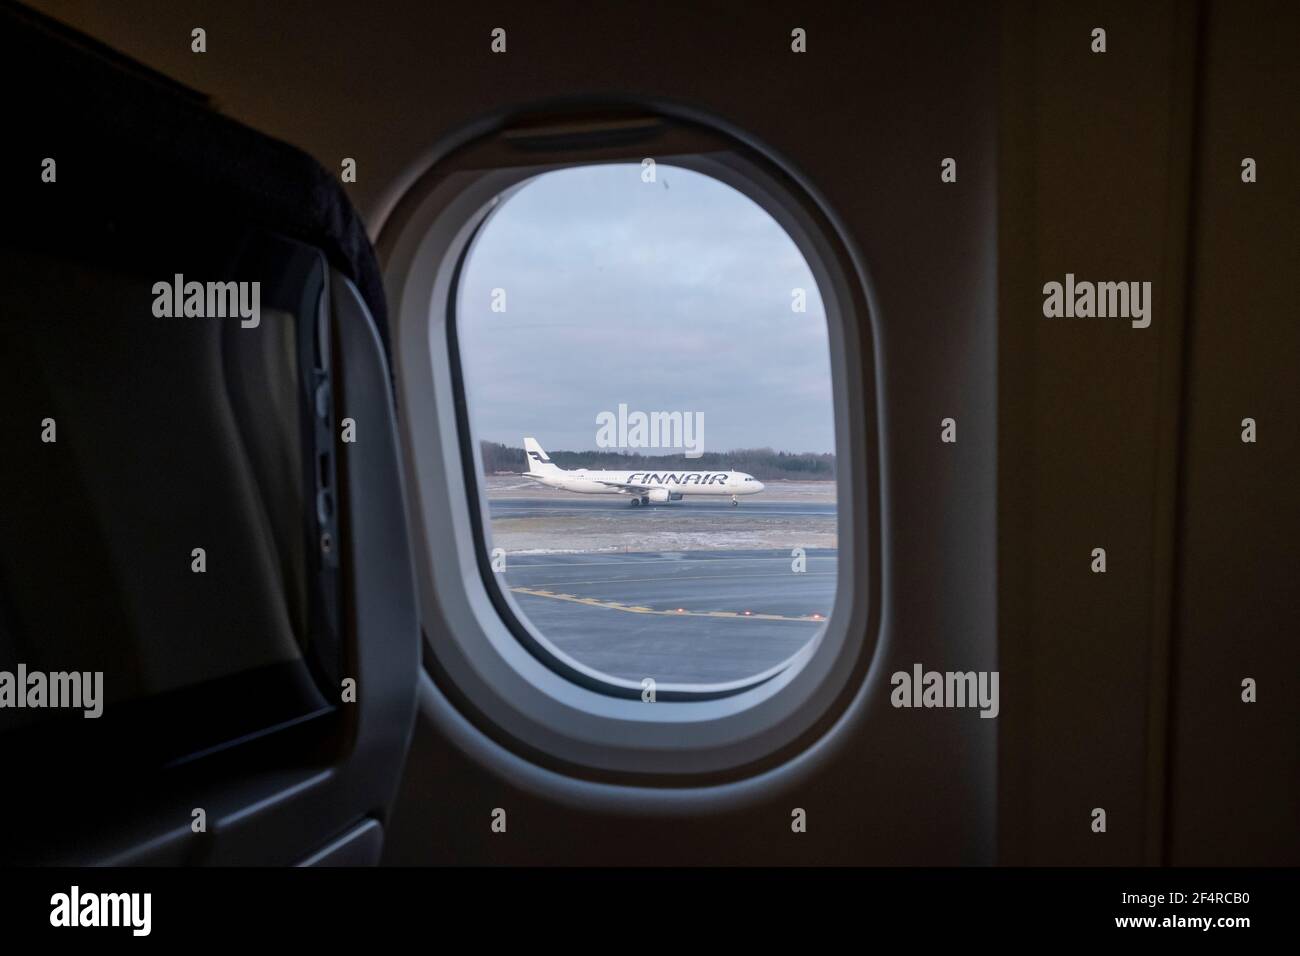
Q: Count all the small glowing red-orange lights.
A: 3